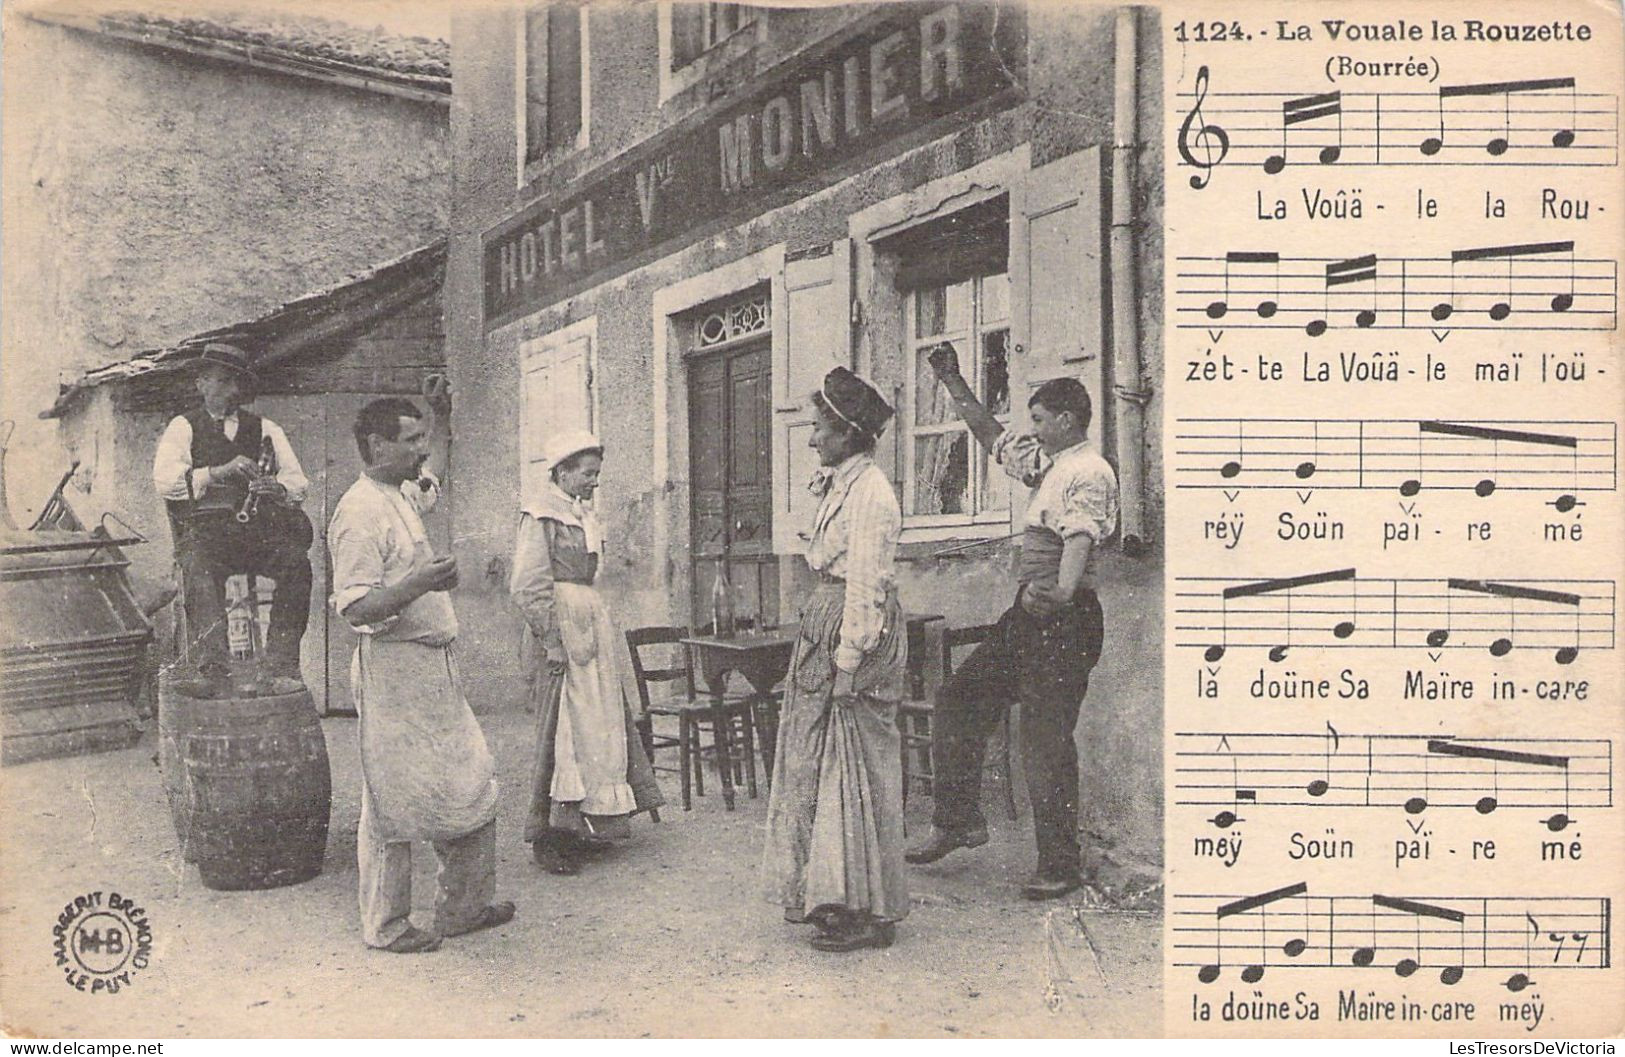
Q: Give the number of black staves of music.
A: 6